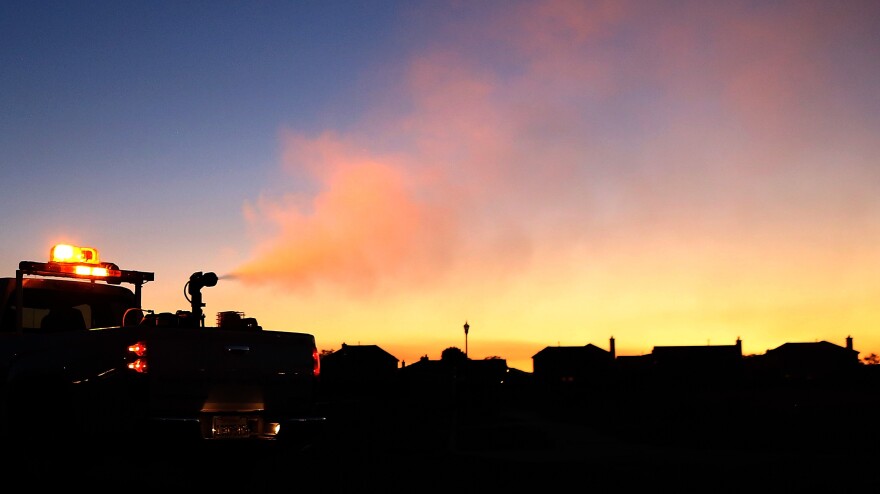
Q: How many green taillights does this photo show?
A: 0